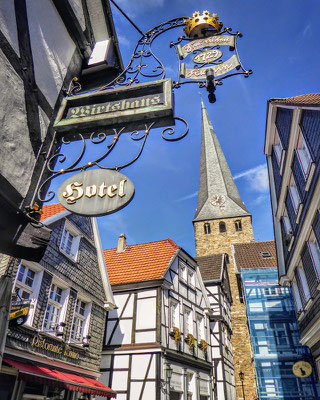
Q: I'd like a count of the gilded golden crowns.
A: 1